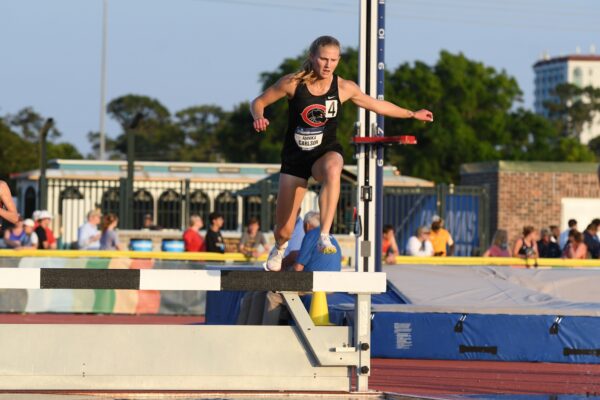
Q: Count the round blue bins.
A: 2